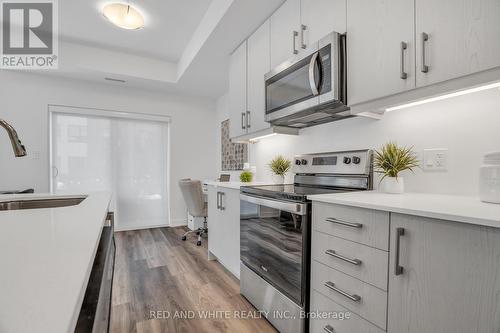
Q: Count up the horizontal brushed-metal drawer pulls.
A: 4